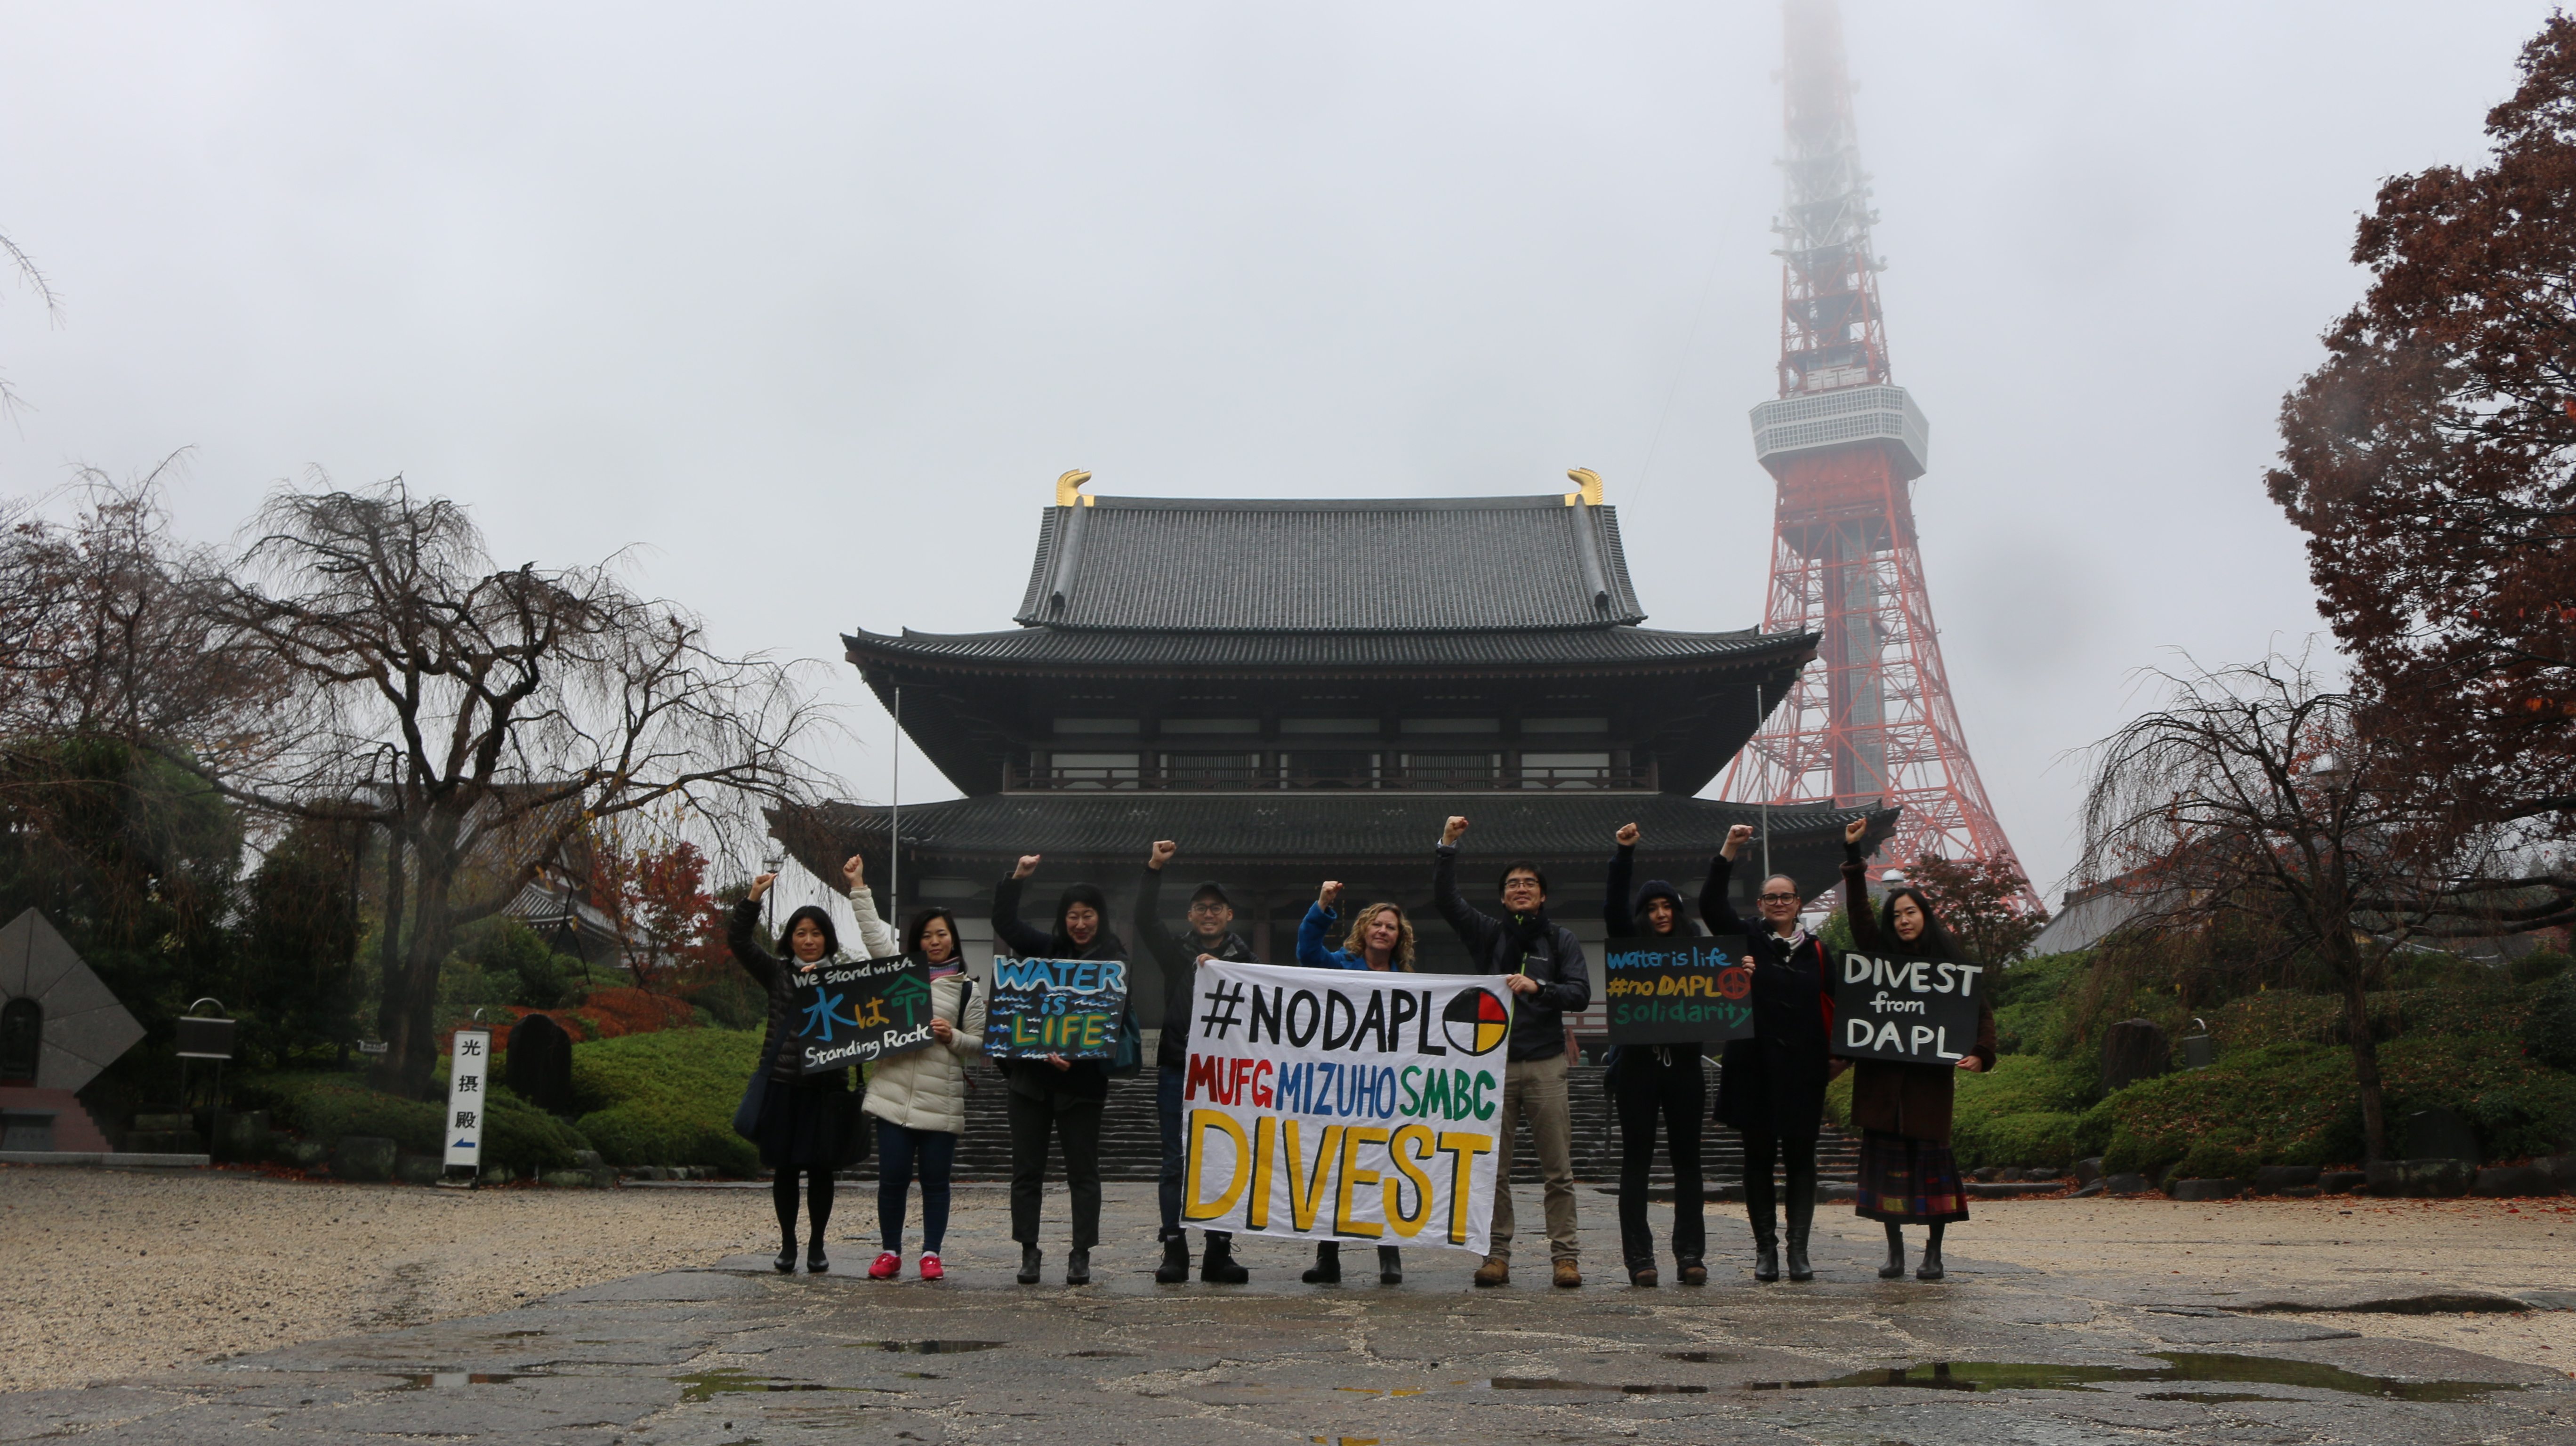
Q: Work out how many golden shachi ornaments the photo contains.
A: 2